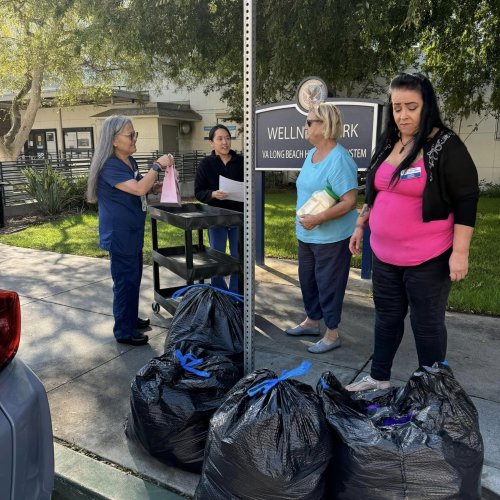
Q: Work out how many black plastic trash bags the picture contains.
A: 4